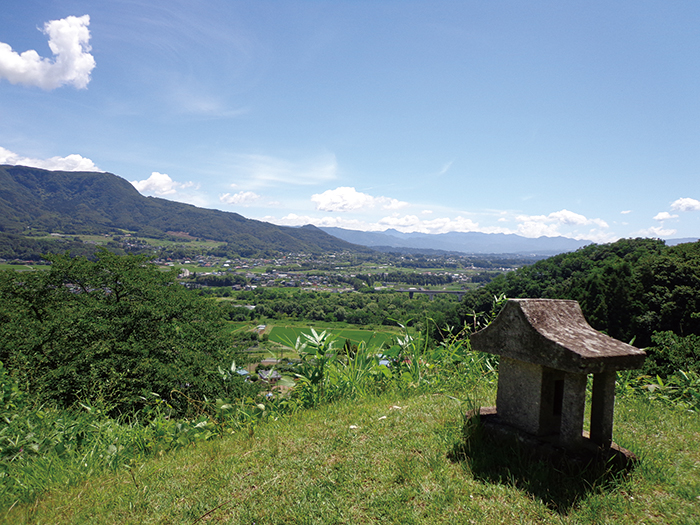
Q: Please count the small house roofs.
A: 1